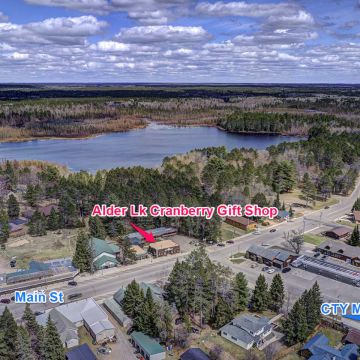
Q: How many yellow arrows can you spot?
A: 0